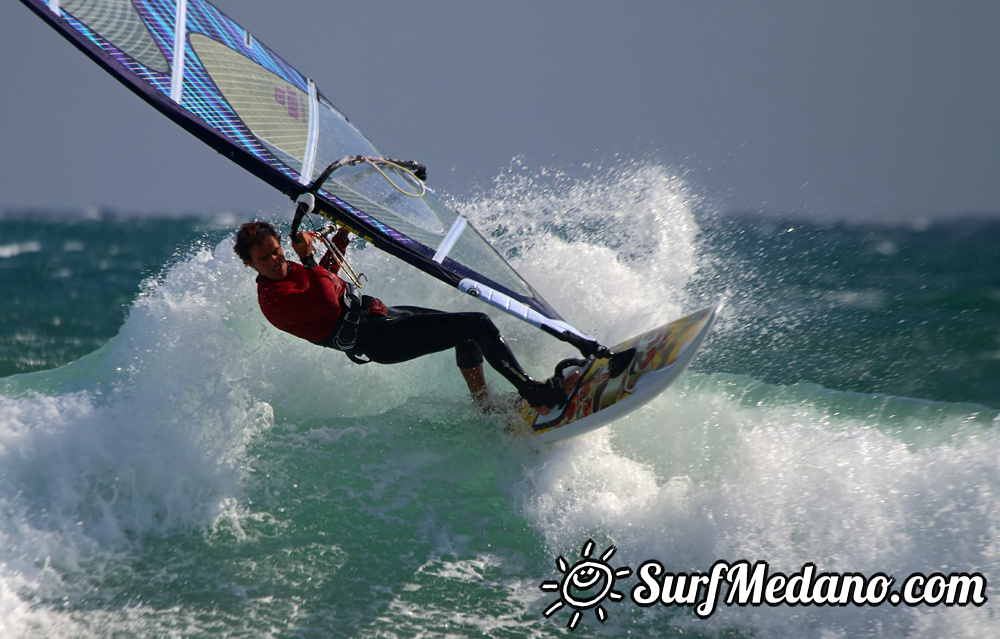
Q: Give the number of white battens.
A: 4